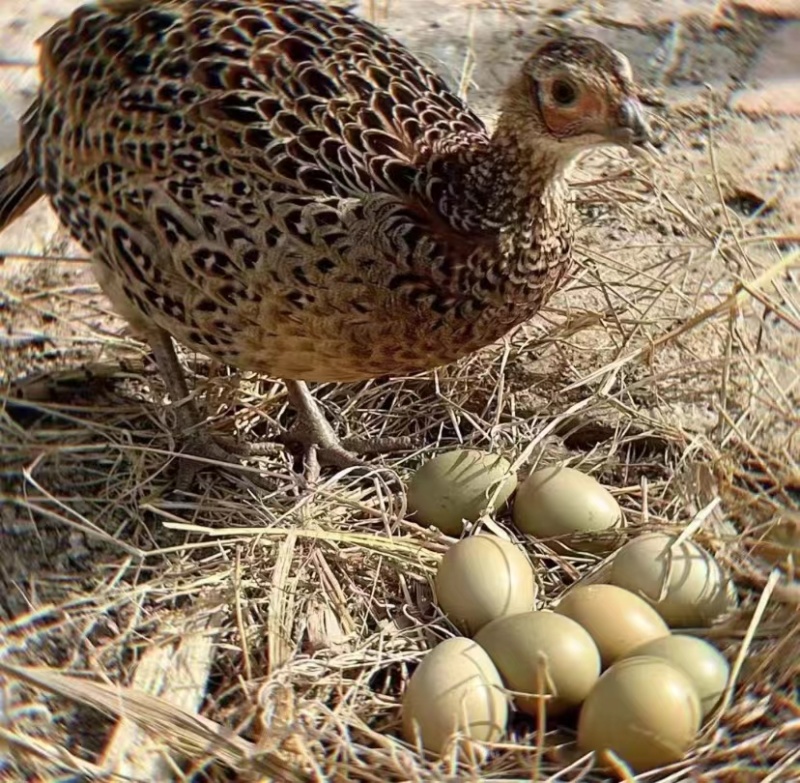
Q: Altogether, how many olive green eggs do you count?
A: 9